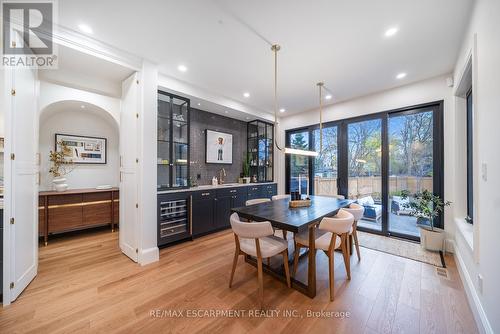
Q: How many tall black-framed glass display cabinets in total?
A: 2